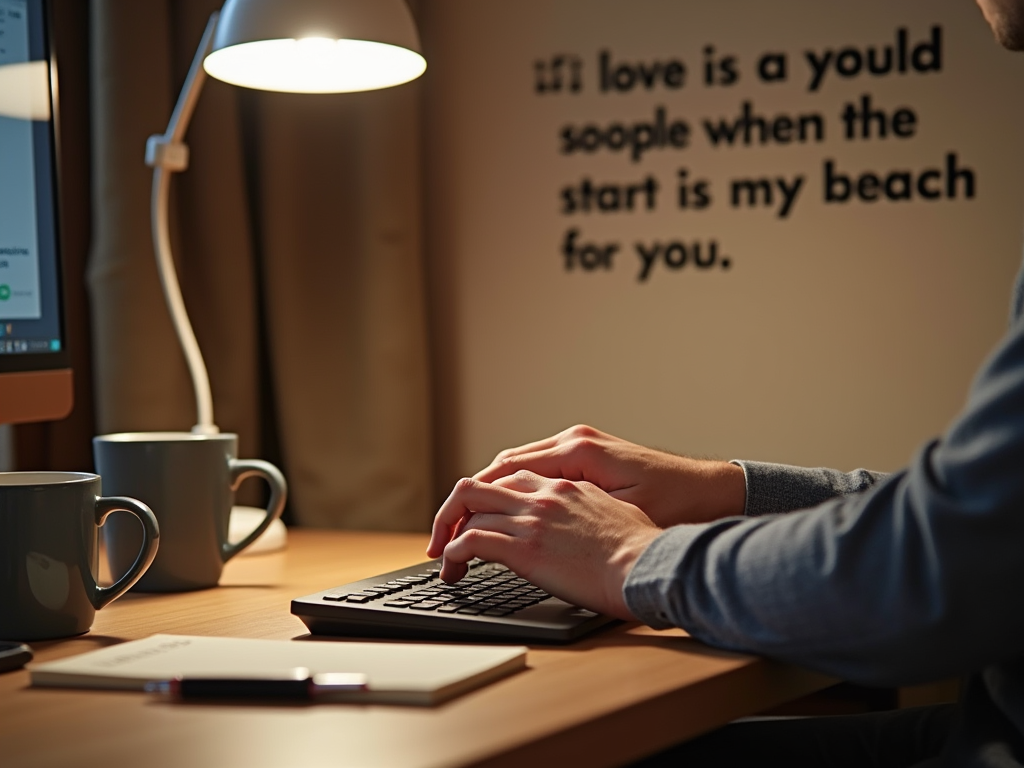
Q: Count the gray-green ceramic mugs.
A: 2